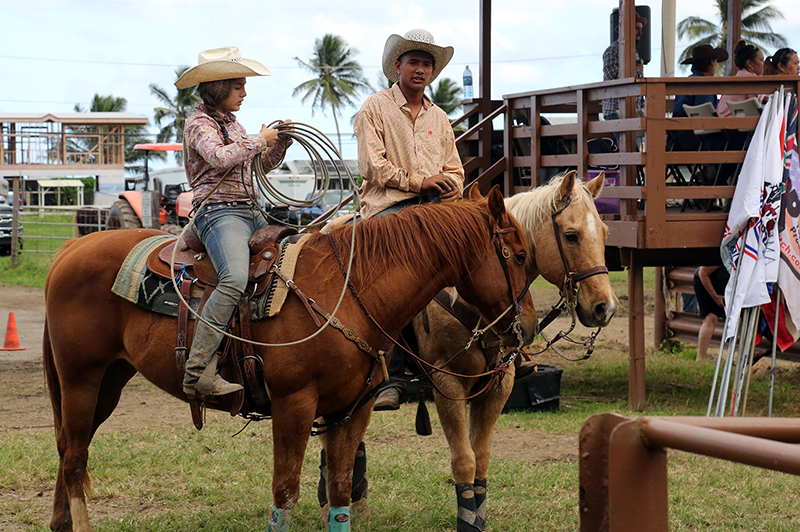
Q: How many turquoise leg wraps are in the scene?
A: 2